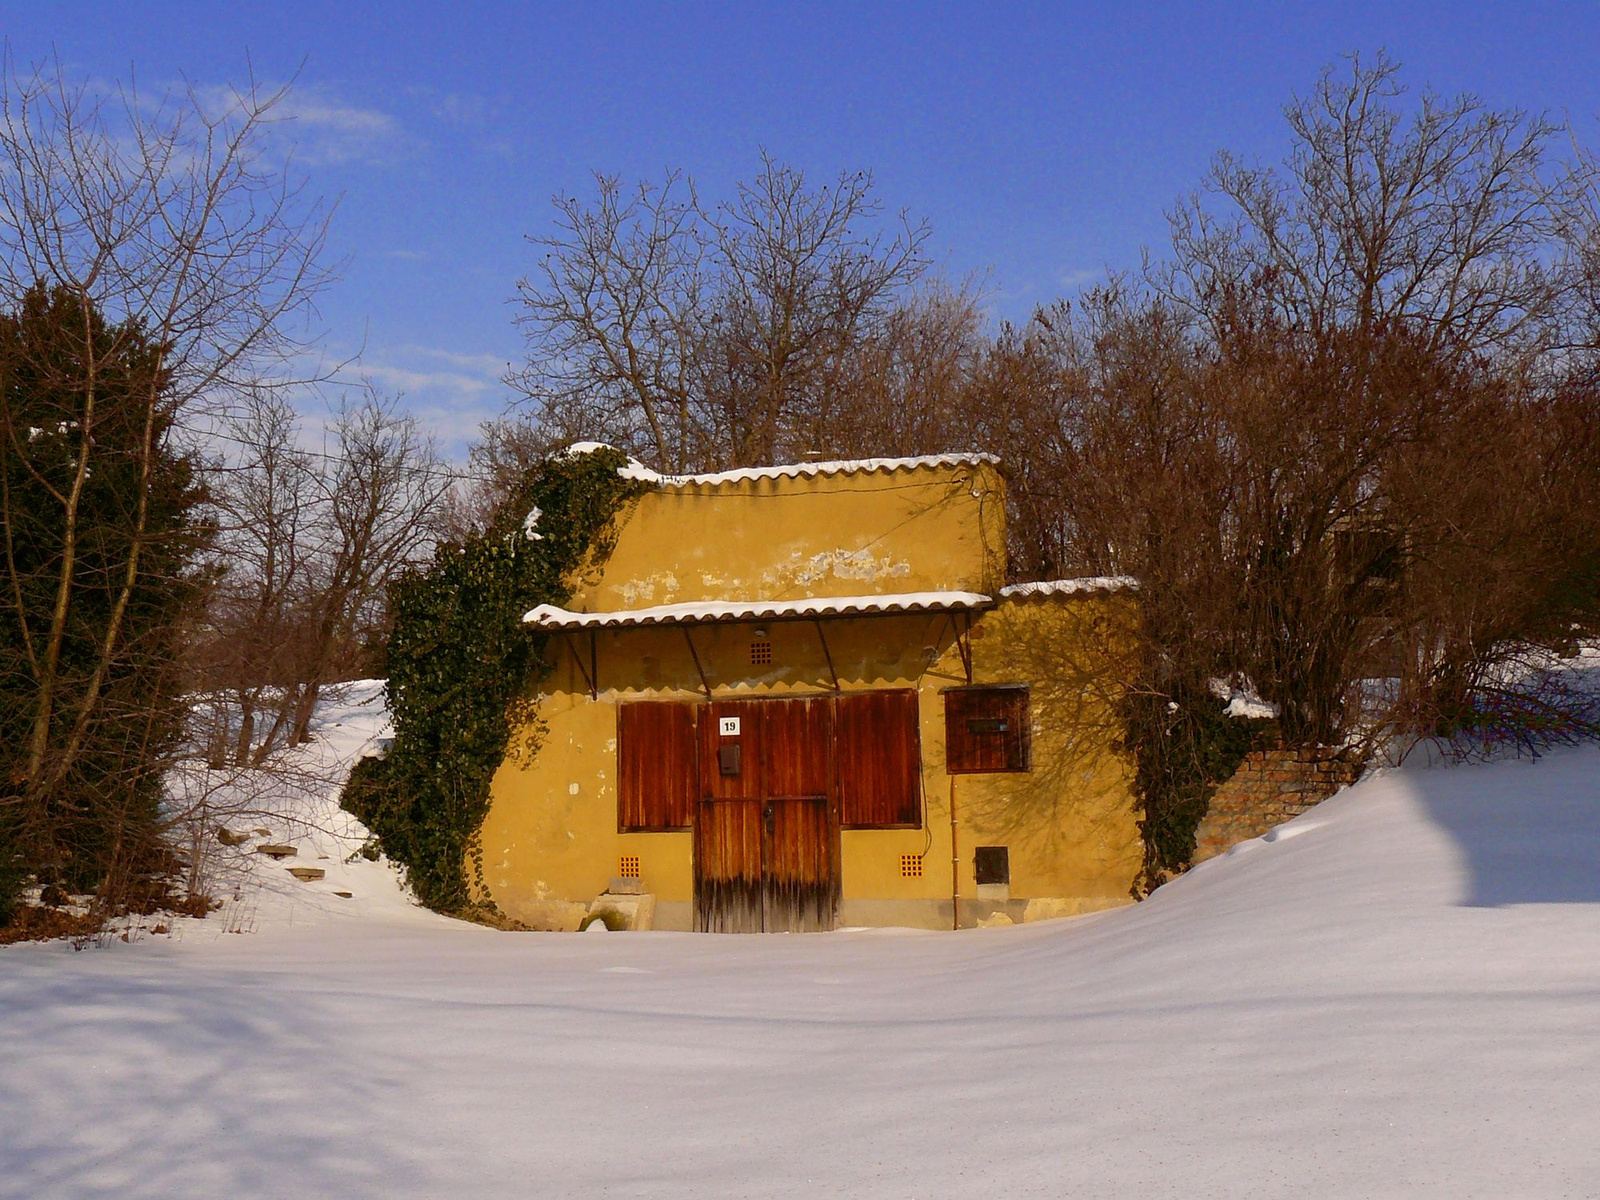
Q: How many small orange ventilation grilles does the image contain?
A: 3